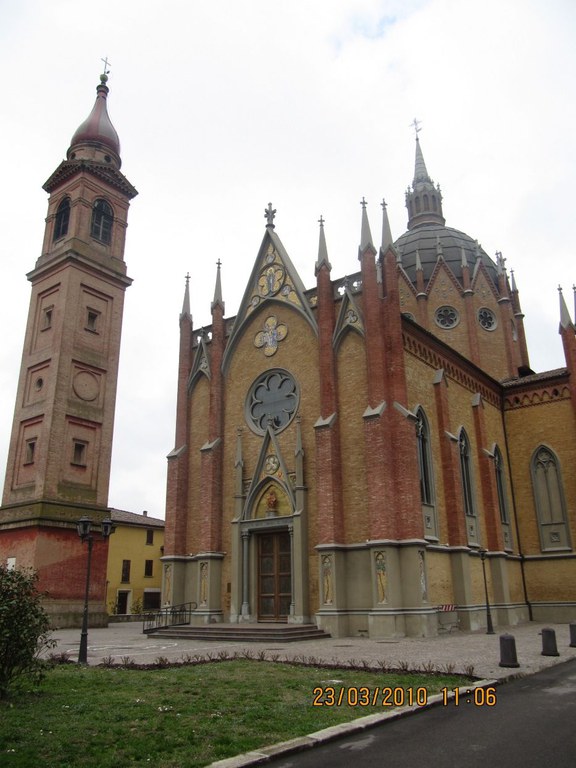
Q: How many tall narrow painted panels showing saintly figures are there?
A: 5